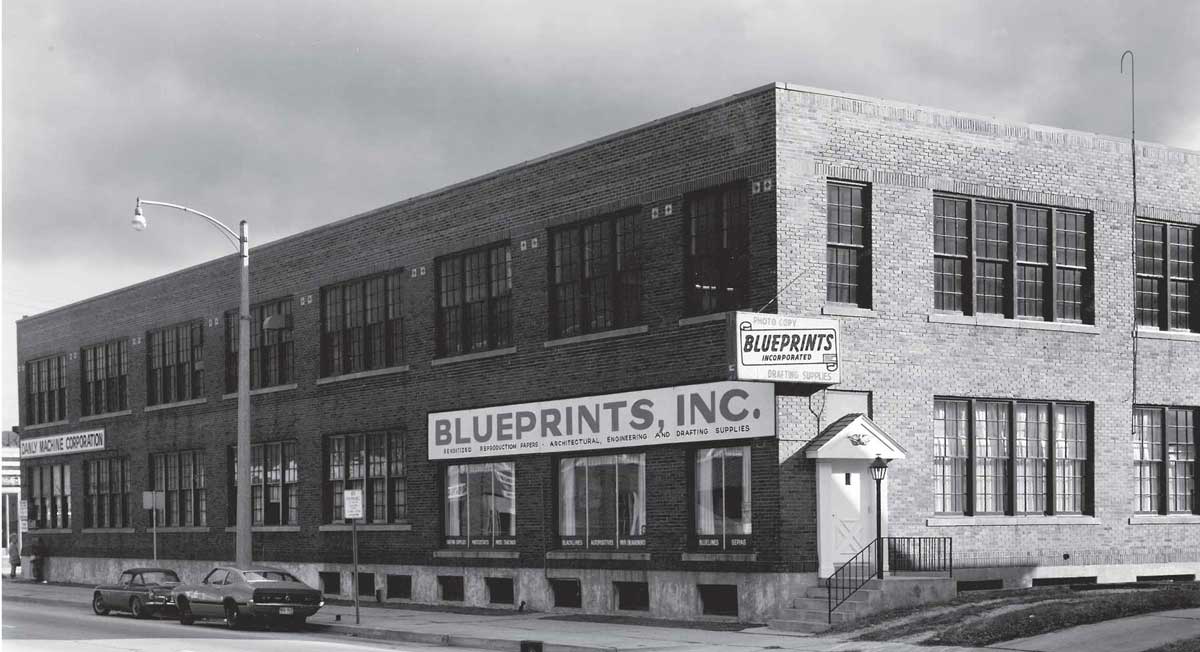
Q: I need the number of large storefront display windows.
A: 3